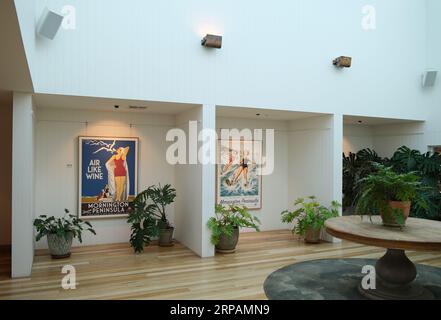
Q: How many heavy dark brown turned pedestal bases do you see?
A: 1